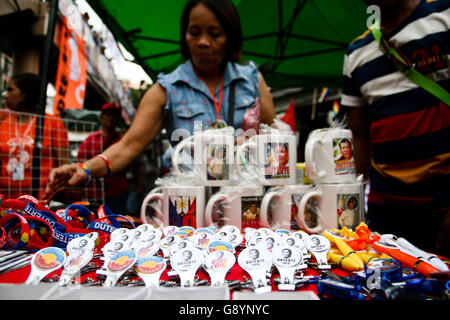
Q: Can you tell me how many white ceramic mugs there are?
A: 7